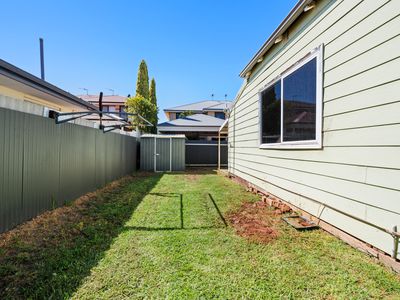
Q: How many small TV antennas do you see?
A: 4